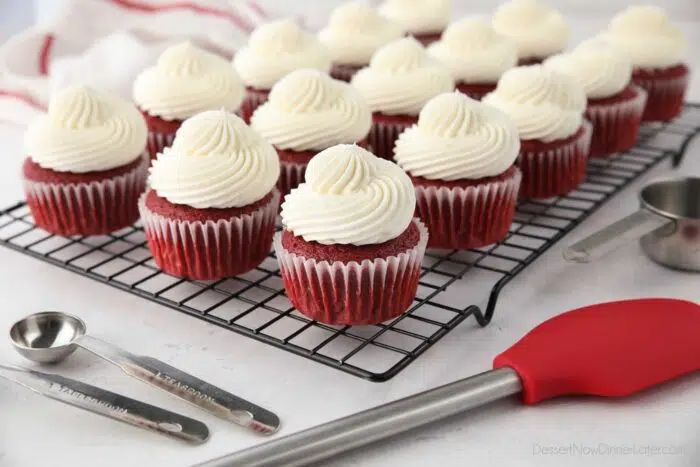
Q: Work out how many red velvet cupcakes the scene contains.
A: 15